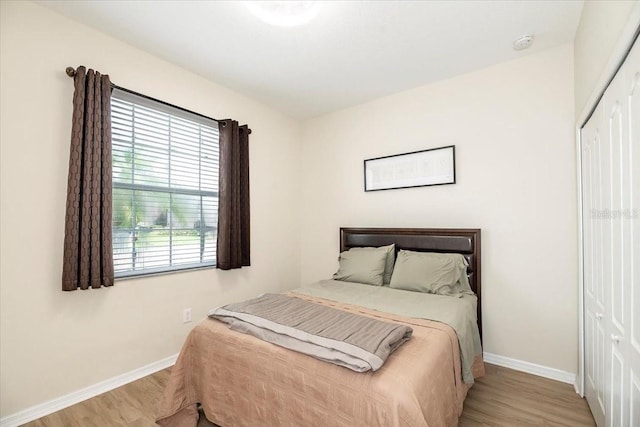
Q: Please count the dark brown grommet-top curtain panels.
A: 2